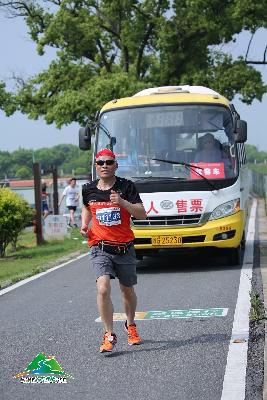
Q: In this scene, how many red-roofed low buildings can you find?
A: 1